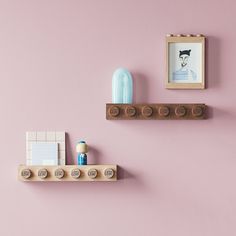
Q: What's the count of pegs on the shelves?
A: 12